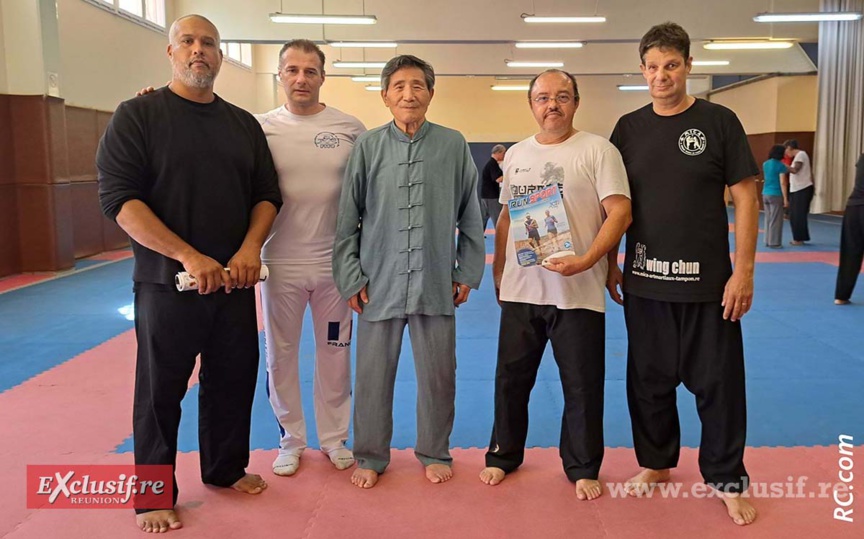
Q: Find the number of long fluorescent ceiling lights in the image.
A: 13